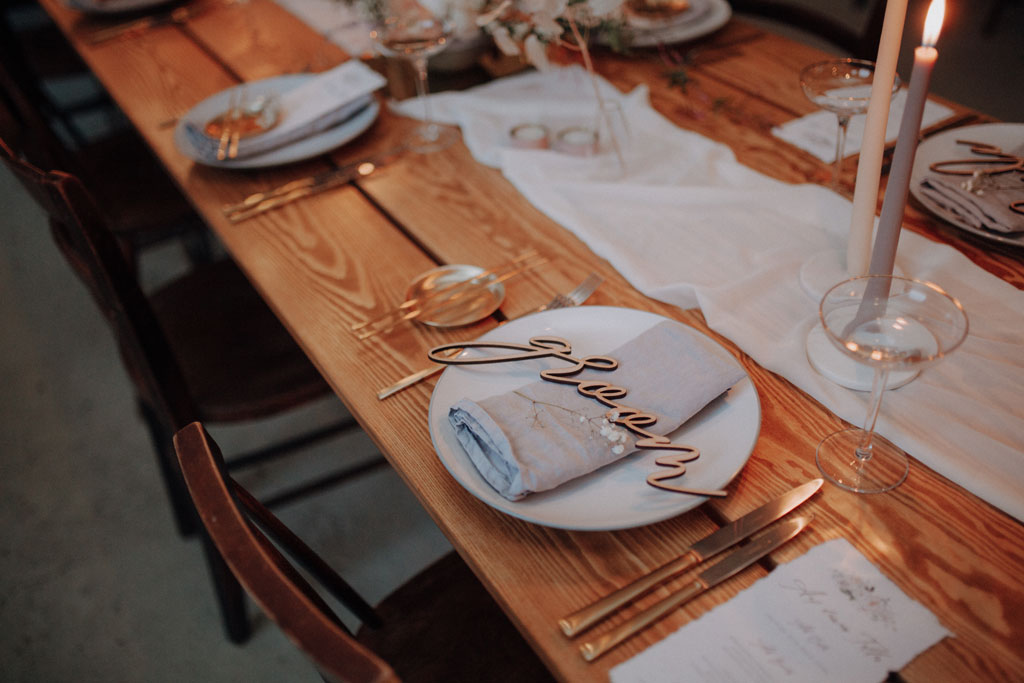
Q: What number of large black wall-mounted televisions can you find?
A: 0